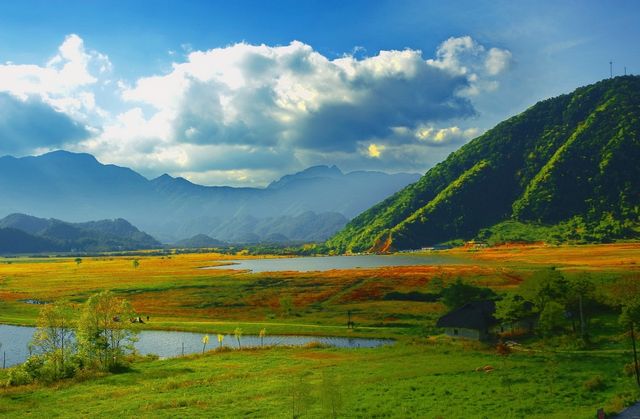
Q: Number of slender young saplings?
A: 4